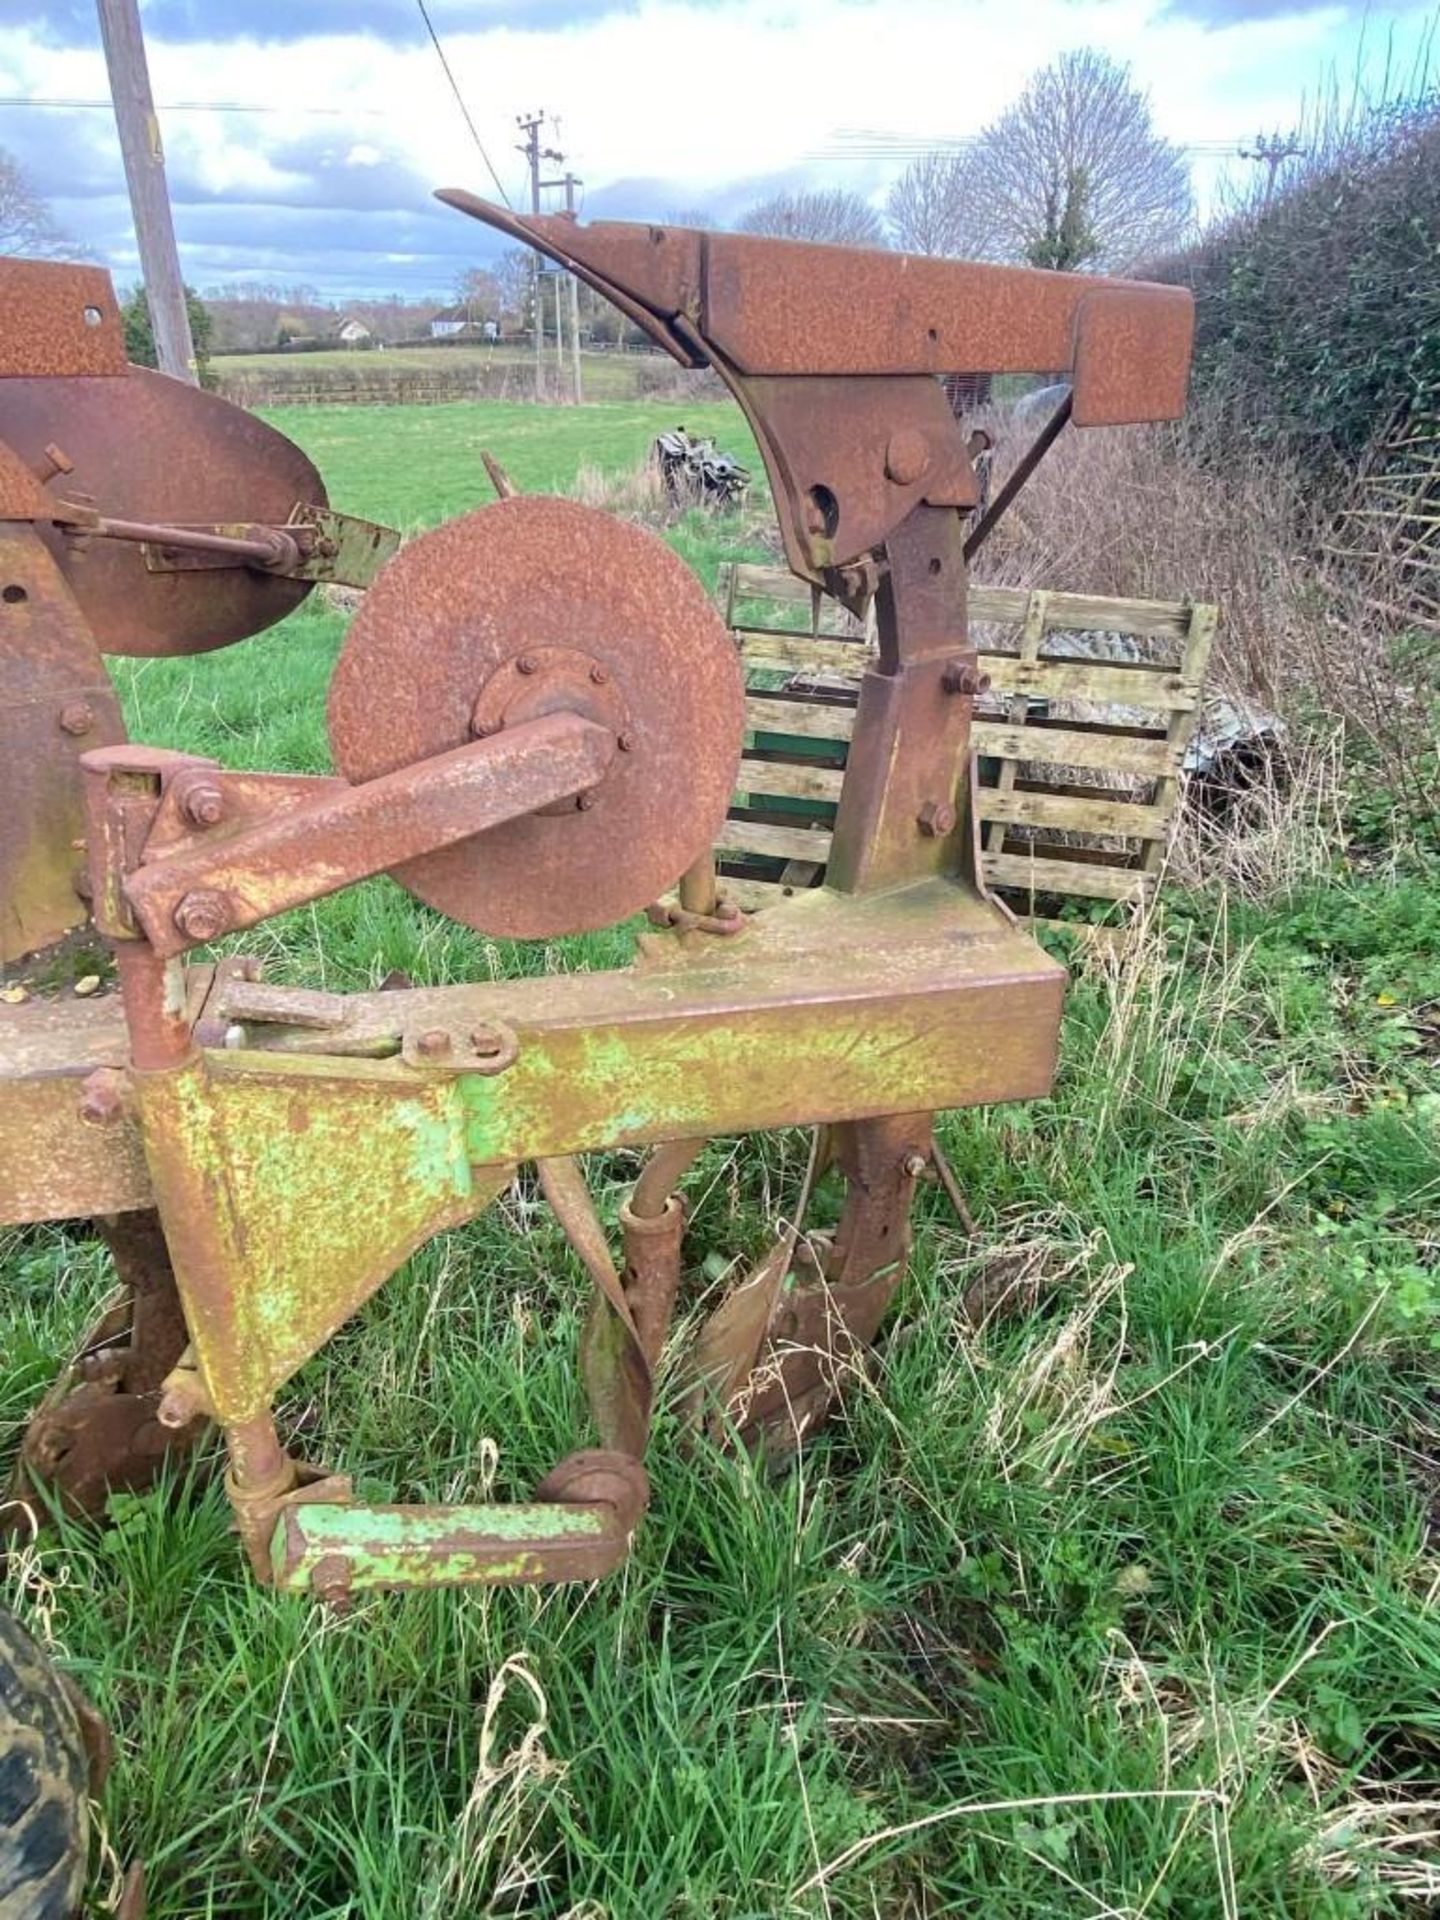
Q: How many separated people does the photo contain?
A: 0